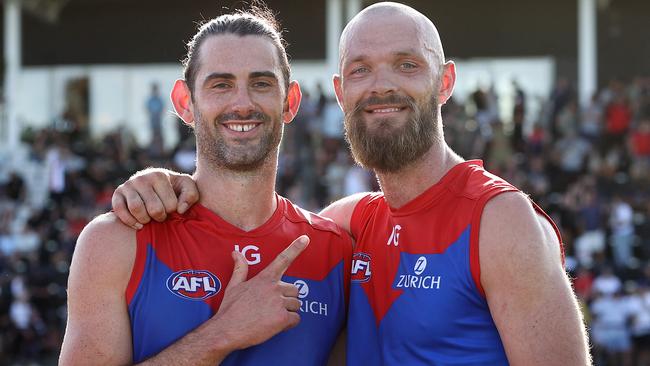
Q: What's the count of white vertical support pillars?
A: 4